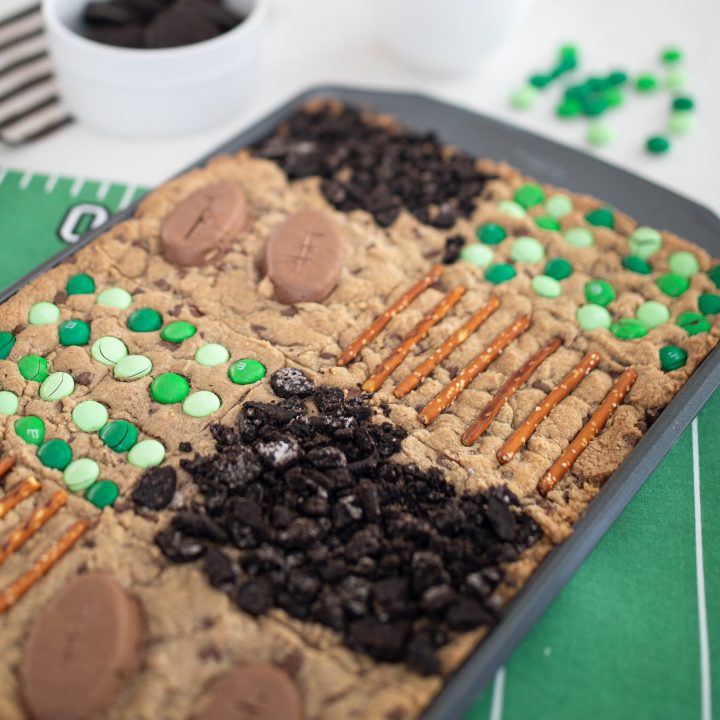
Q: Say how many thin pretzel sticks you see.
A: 11